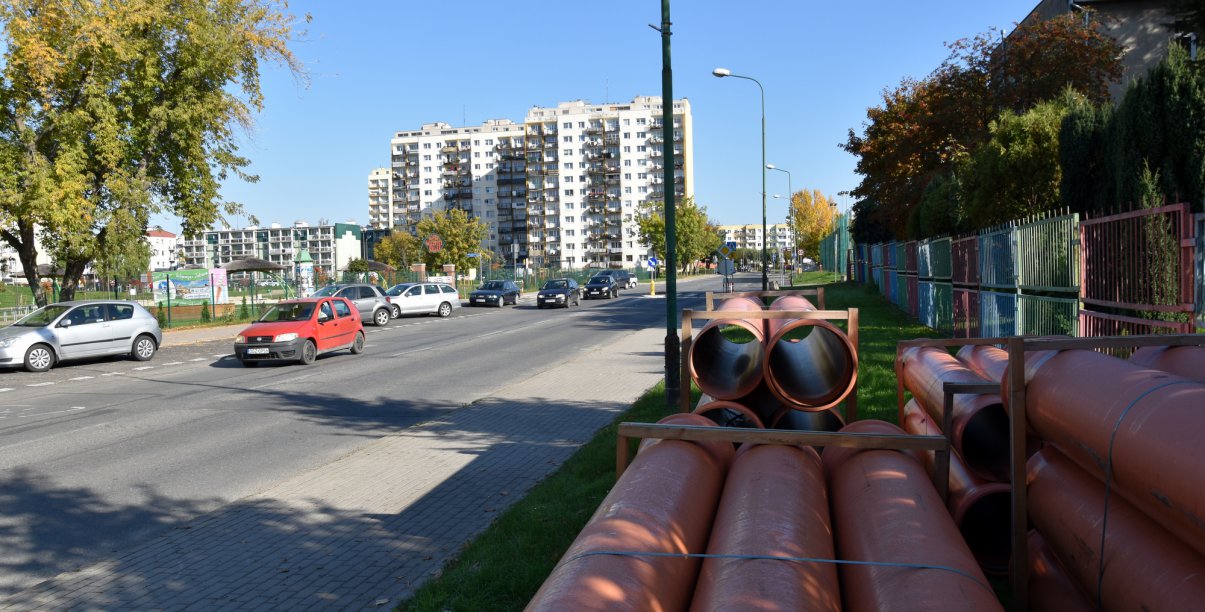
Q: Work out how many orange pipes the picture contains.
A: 14